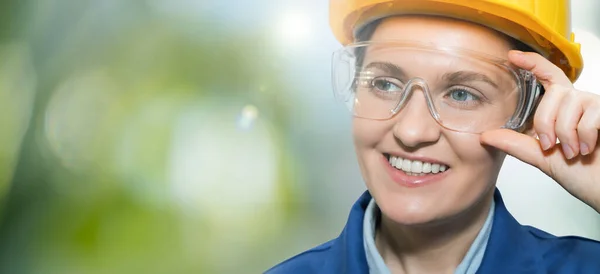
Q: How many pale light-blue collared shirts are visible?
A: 1